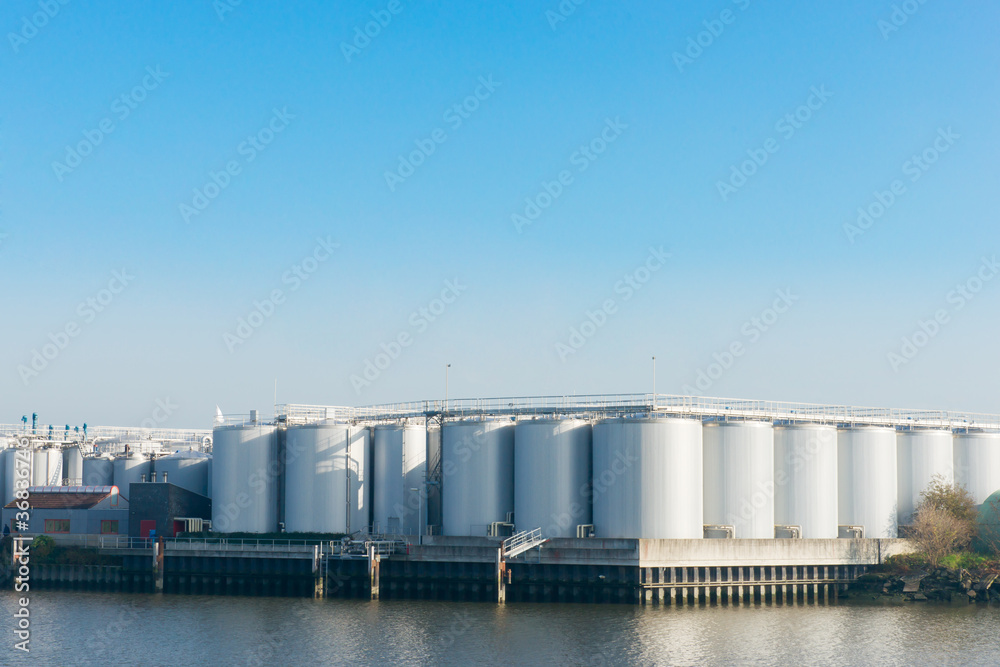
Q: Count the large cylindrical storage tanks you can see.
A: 11